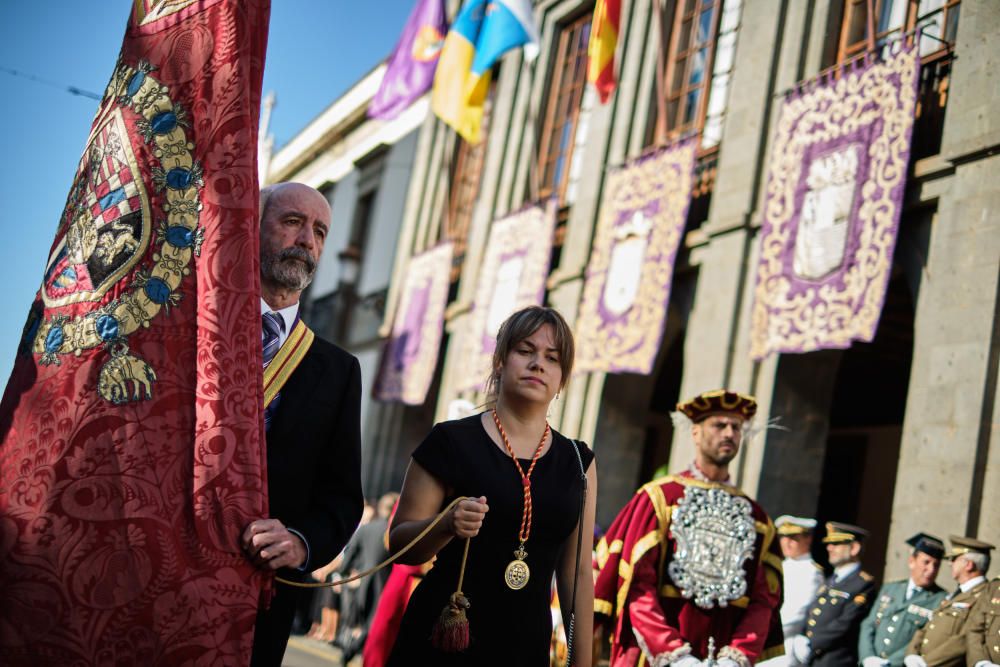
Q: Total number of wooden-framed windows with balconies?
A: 4